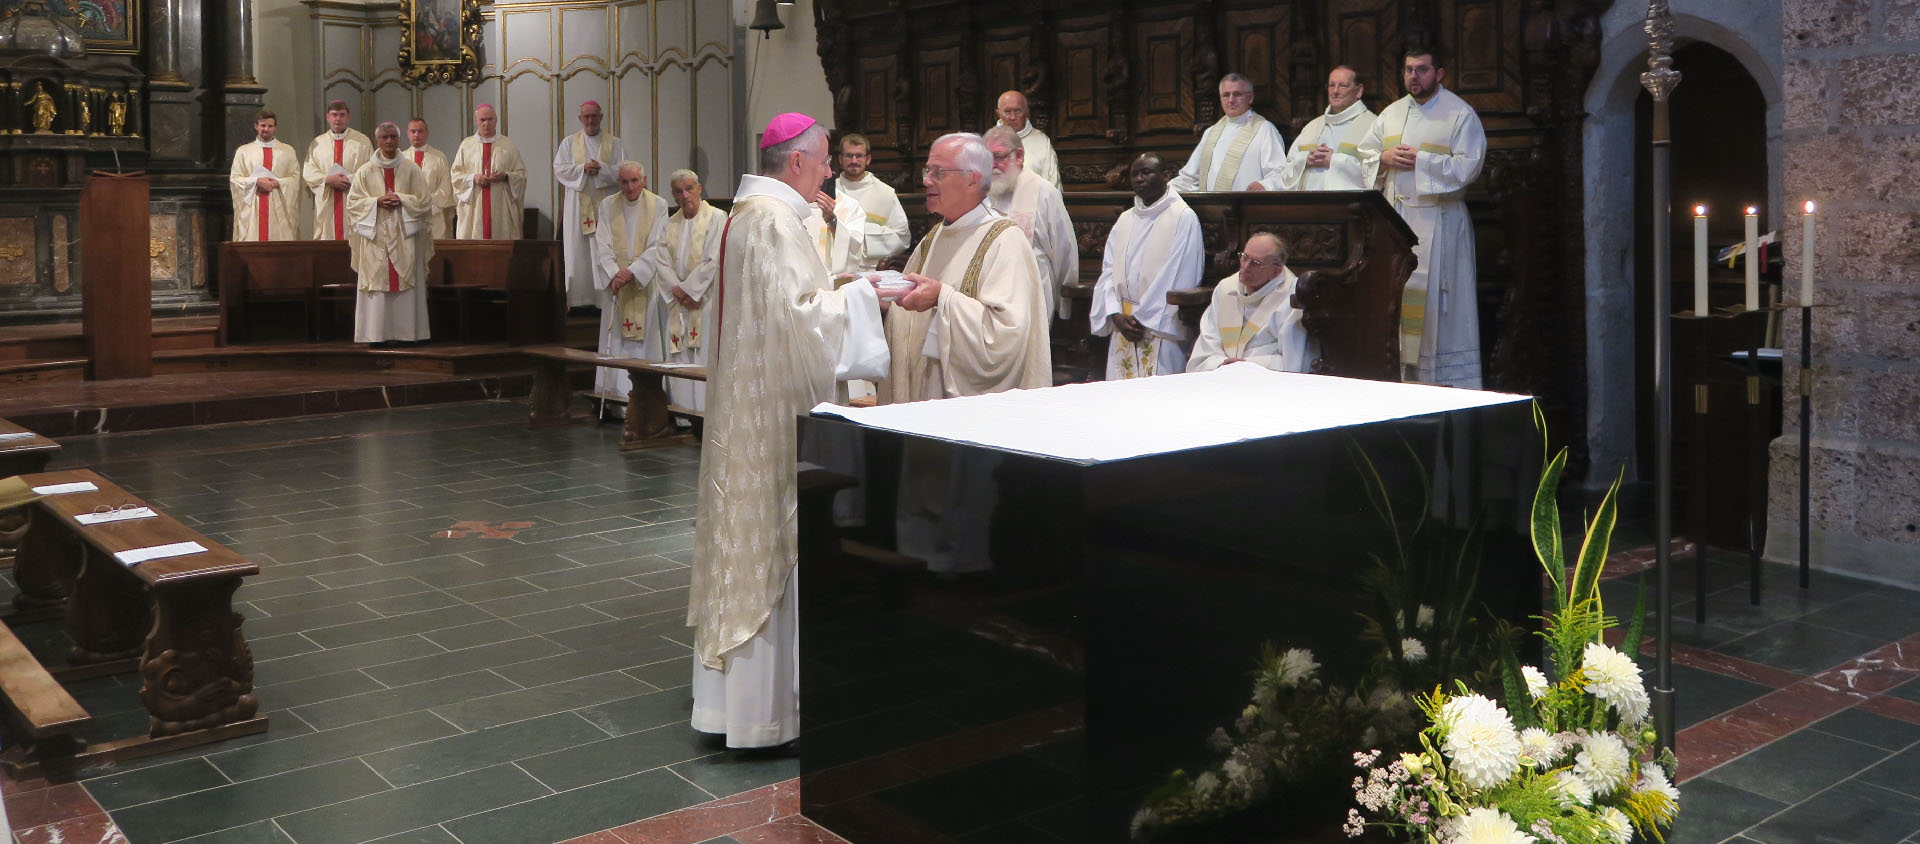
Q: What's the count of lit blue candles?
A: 0